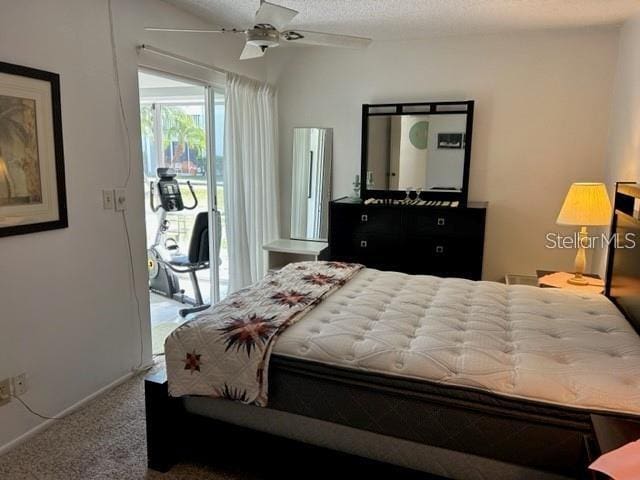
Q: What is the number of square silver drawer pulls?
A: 4